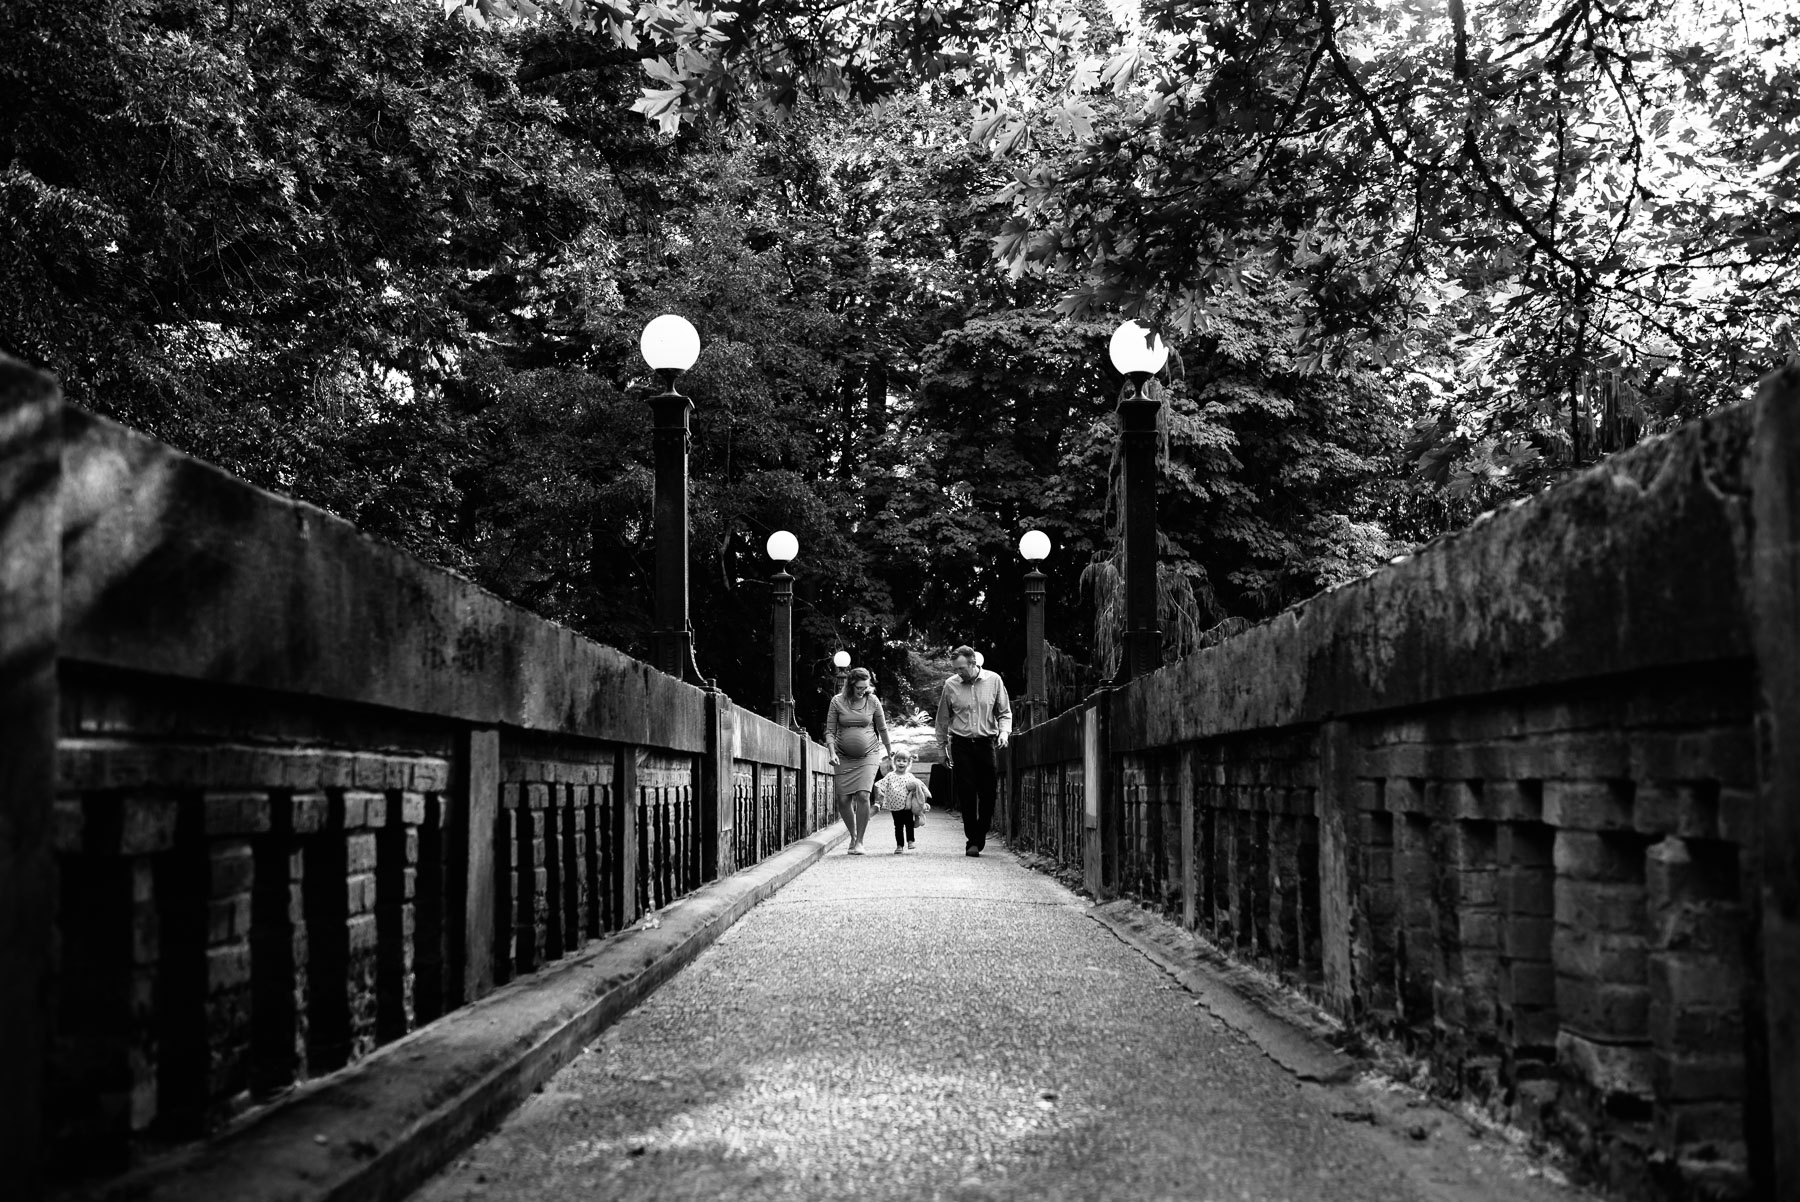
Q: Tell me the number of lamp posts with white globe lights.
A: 6